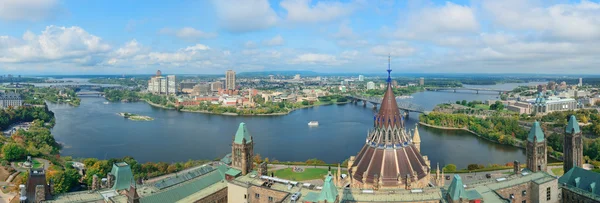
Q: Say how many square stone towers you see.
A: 3